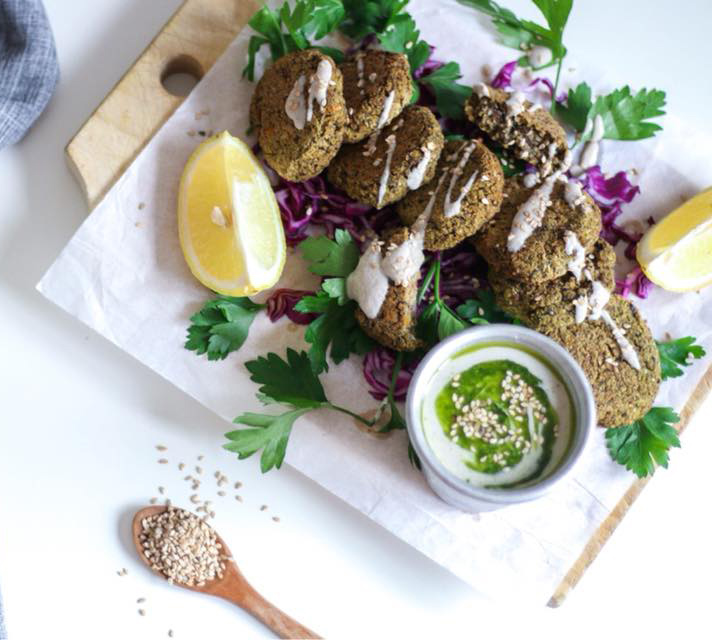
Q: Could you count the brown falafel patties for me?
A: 9